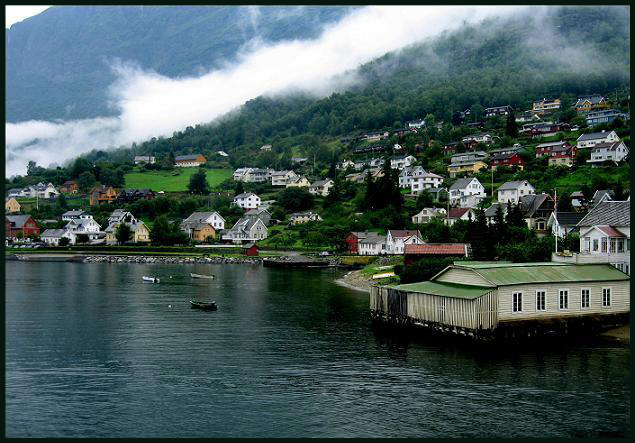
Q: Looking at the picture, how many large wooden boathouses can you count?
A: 1